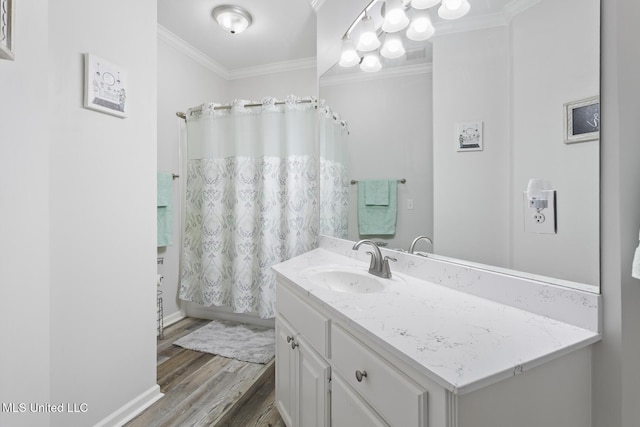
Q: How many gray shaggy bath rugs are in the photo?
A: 1